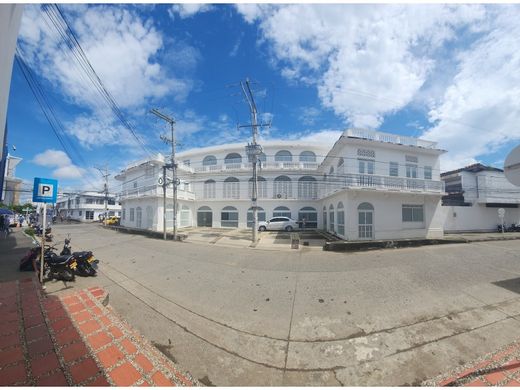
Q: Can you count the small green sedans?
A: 0